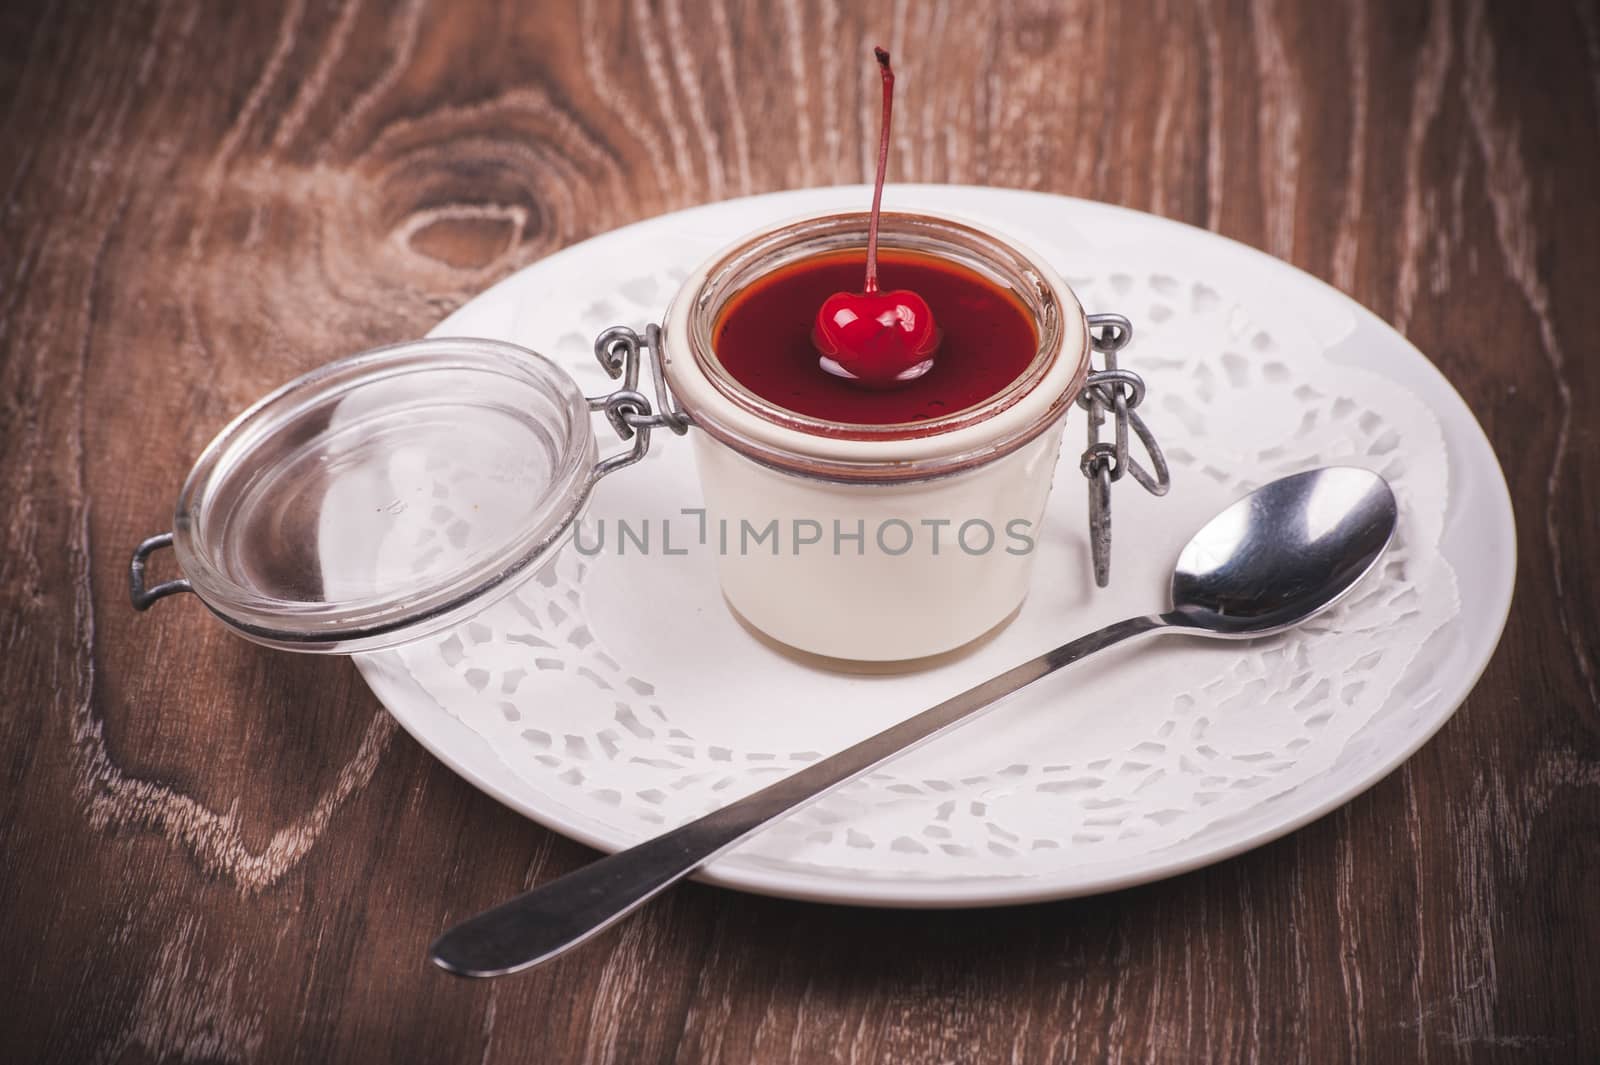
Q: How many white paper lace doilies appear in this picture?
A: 1